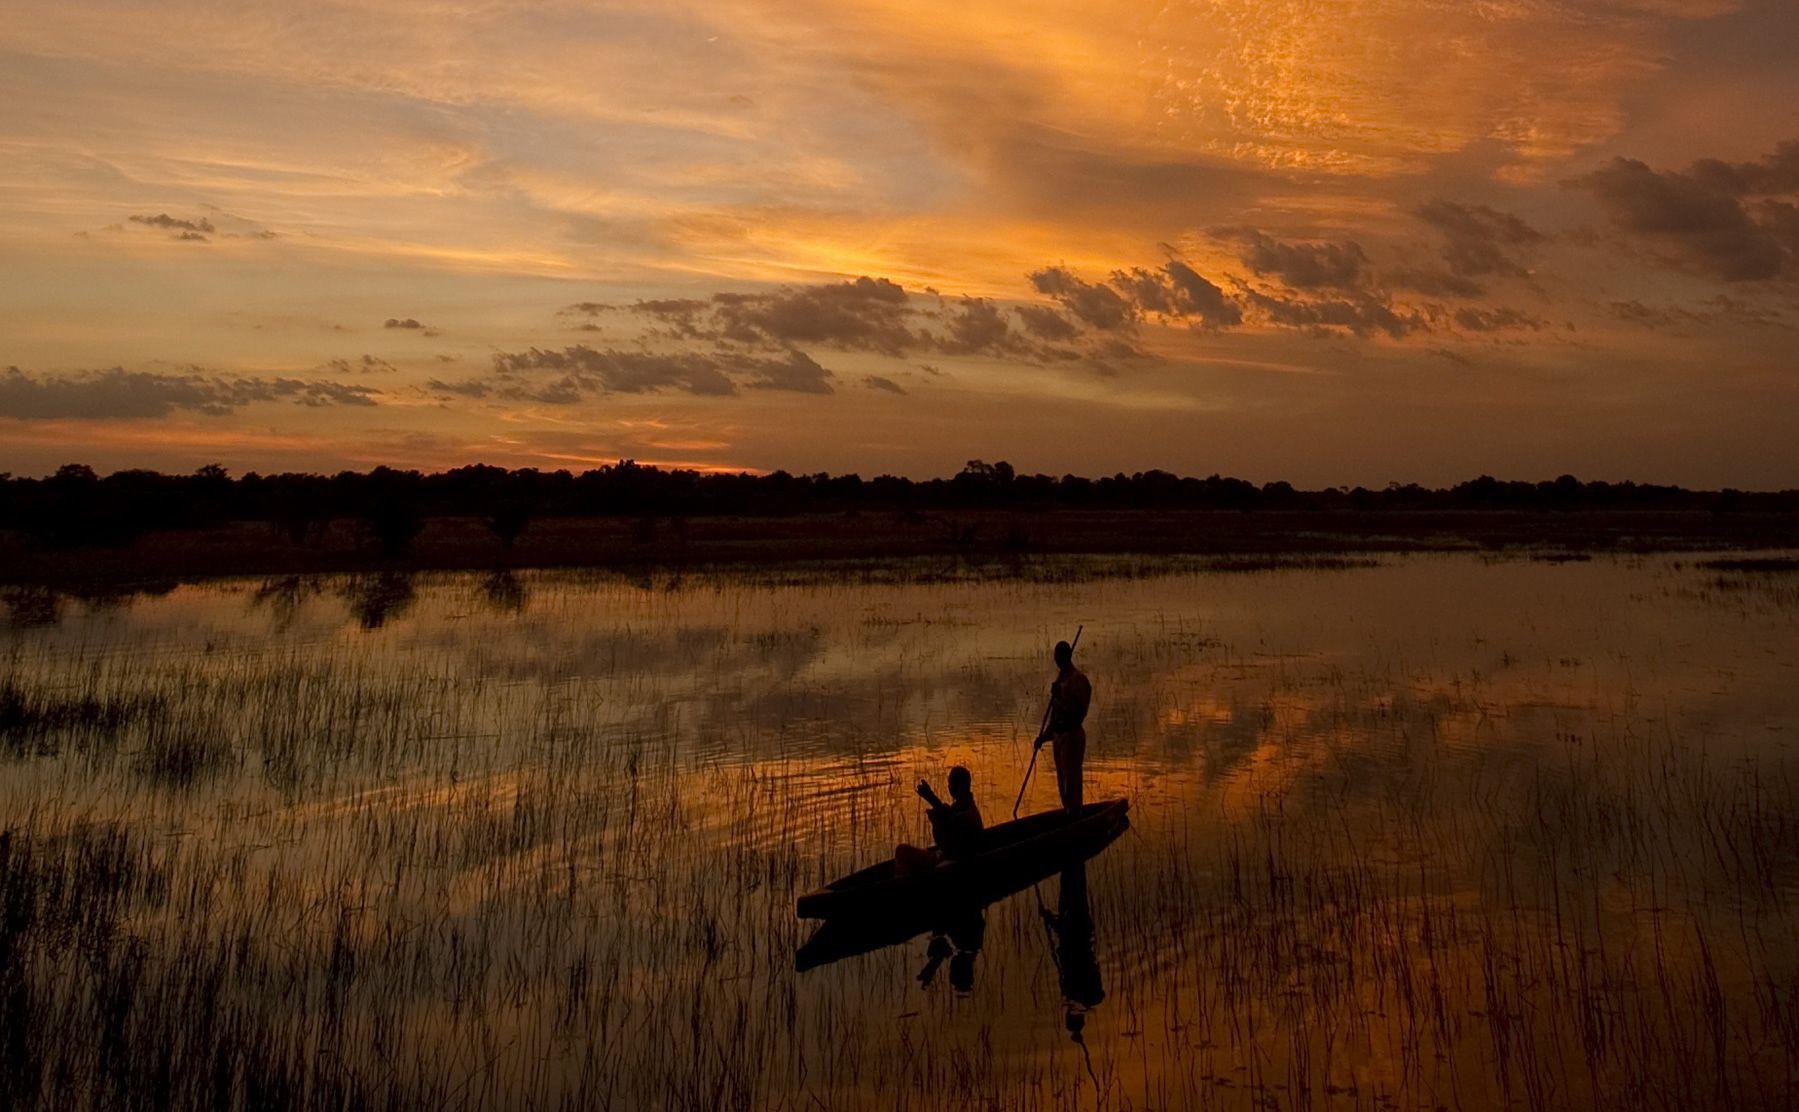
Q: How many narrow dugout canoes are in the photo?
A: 1